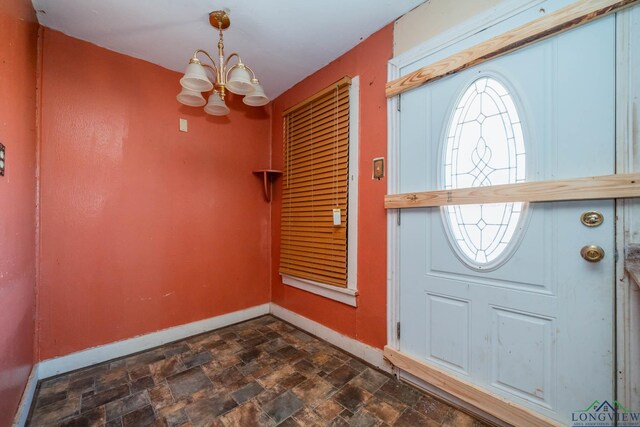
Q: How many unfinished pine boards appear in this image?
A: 3